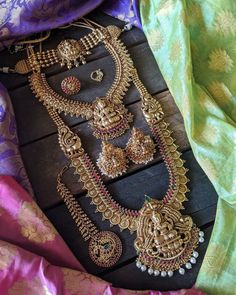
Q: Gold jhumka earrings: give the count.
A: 2